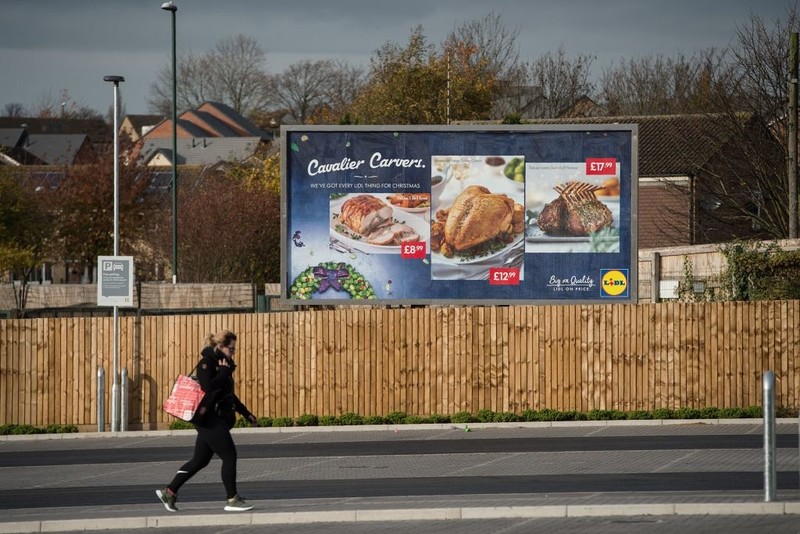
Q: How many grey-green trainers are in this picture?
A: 2